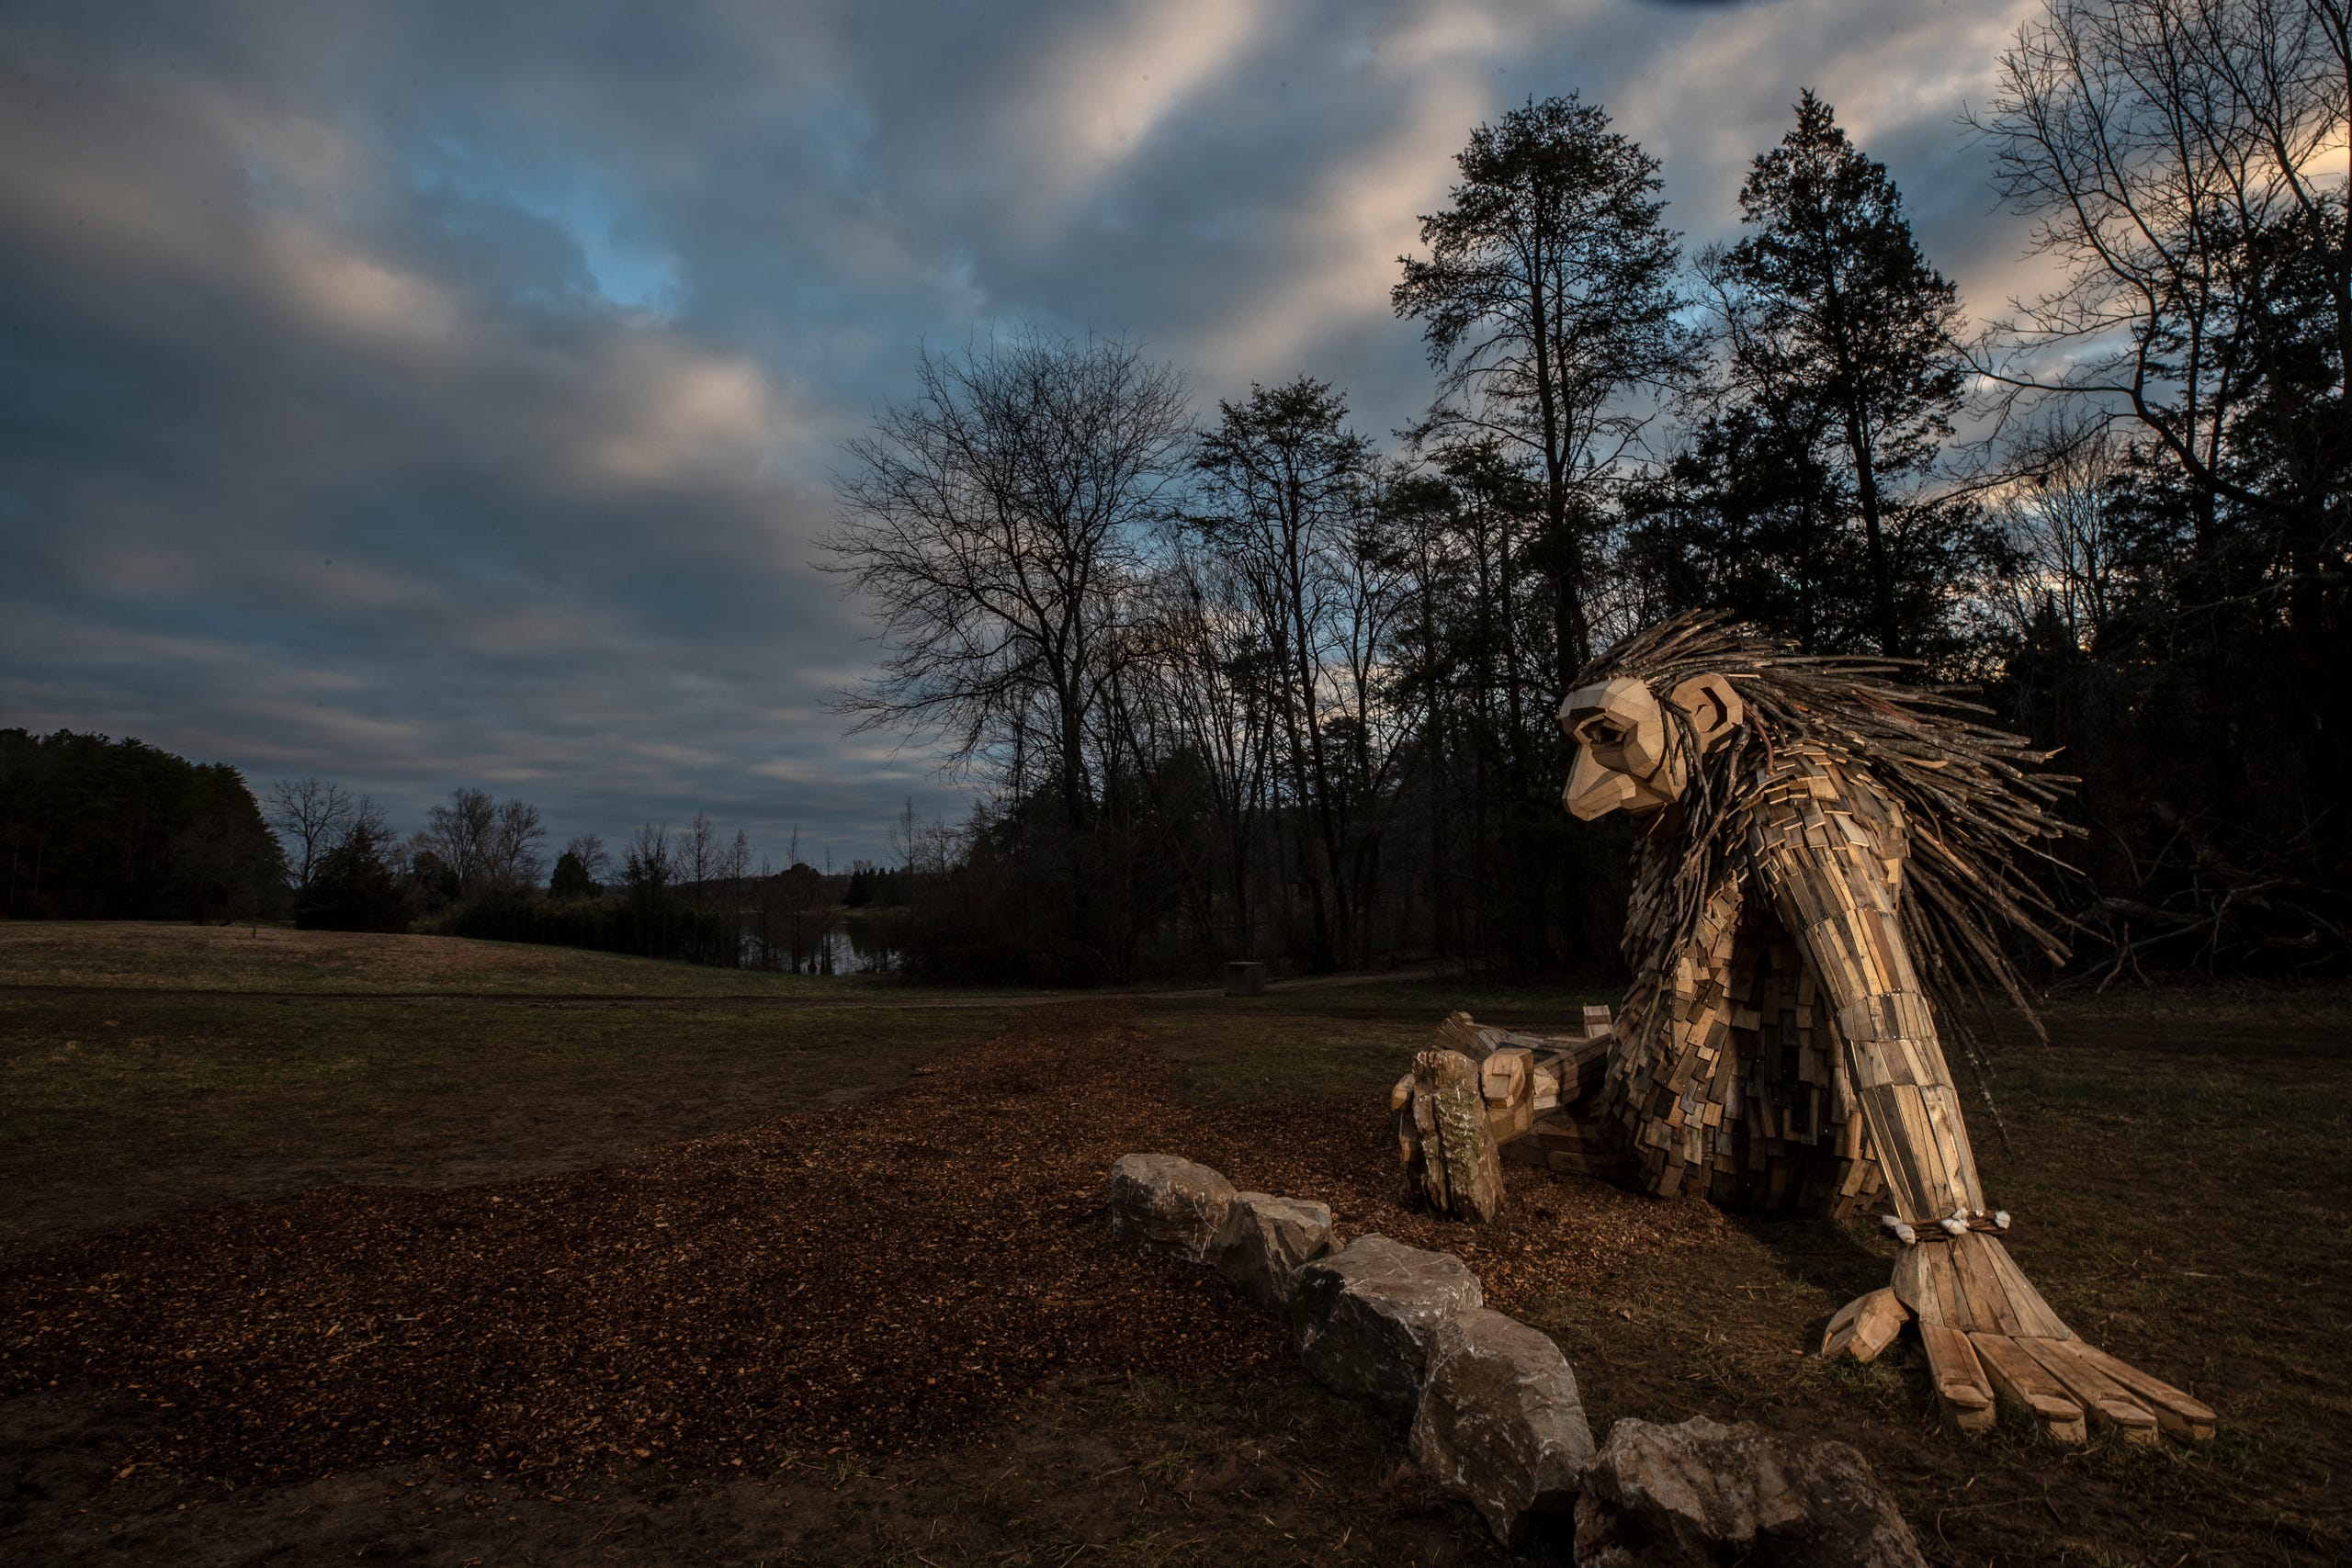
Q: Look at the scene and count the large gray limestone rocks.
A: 5